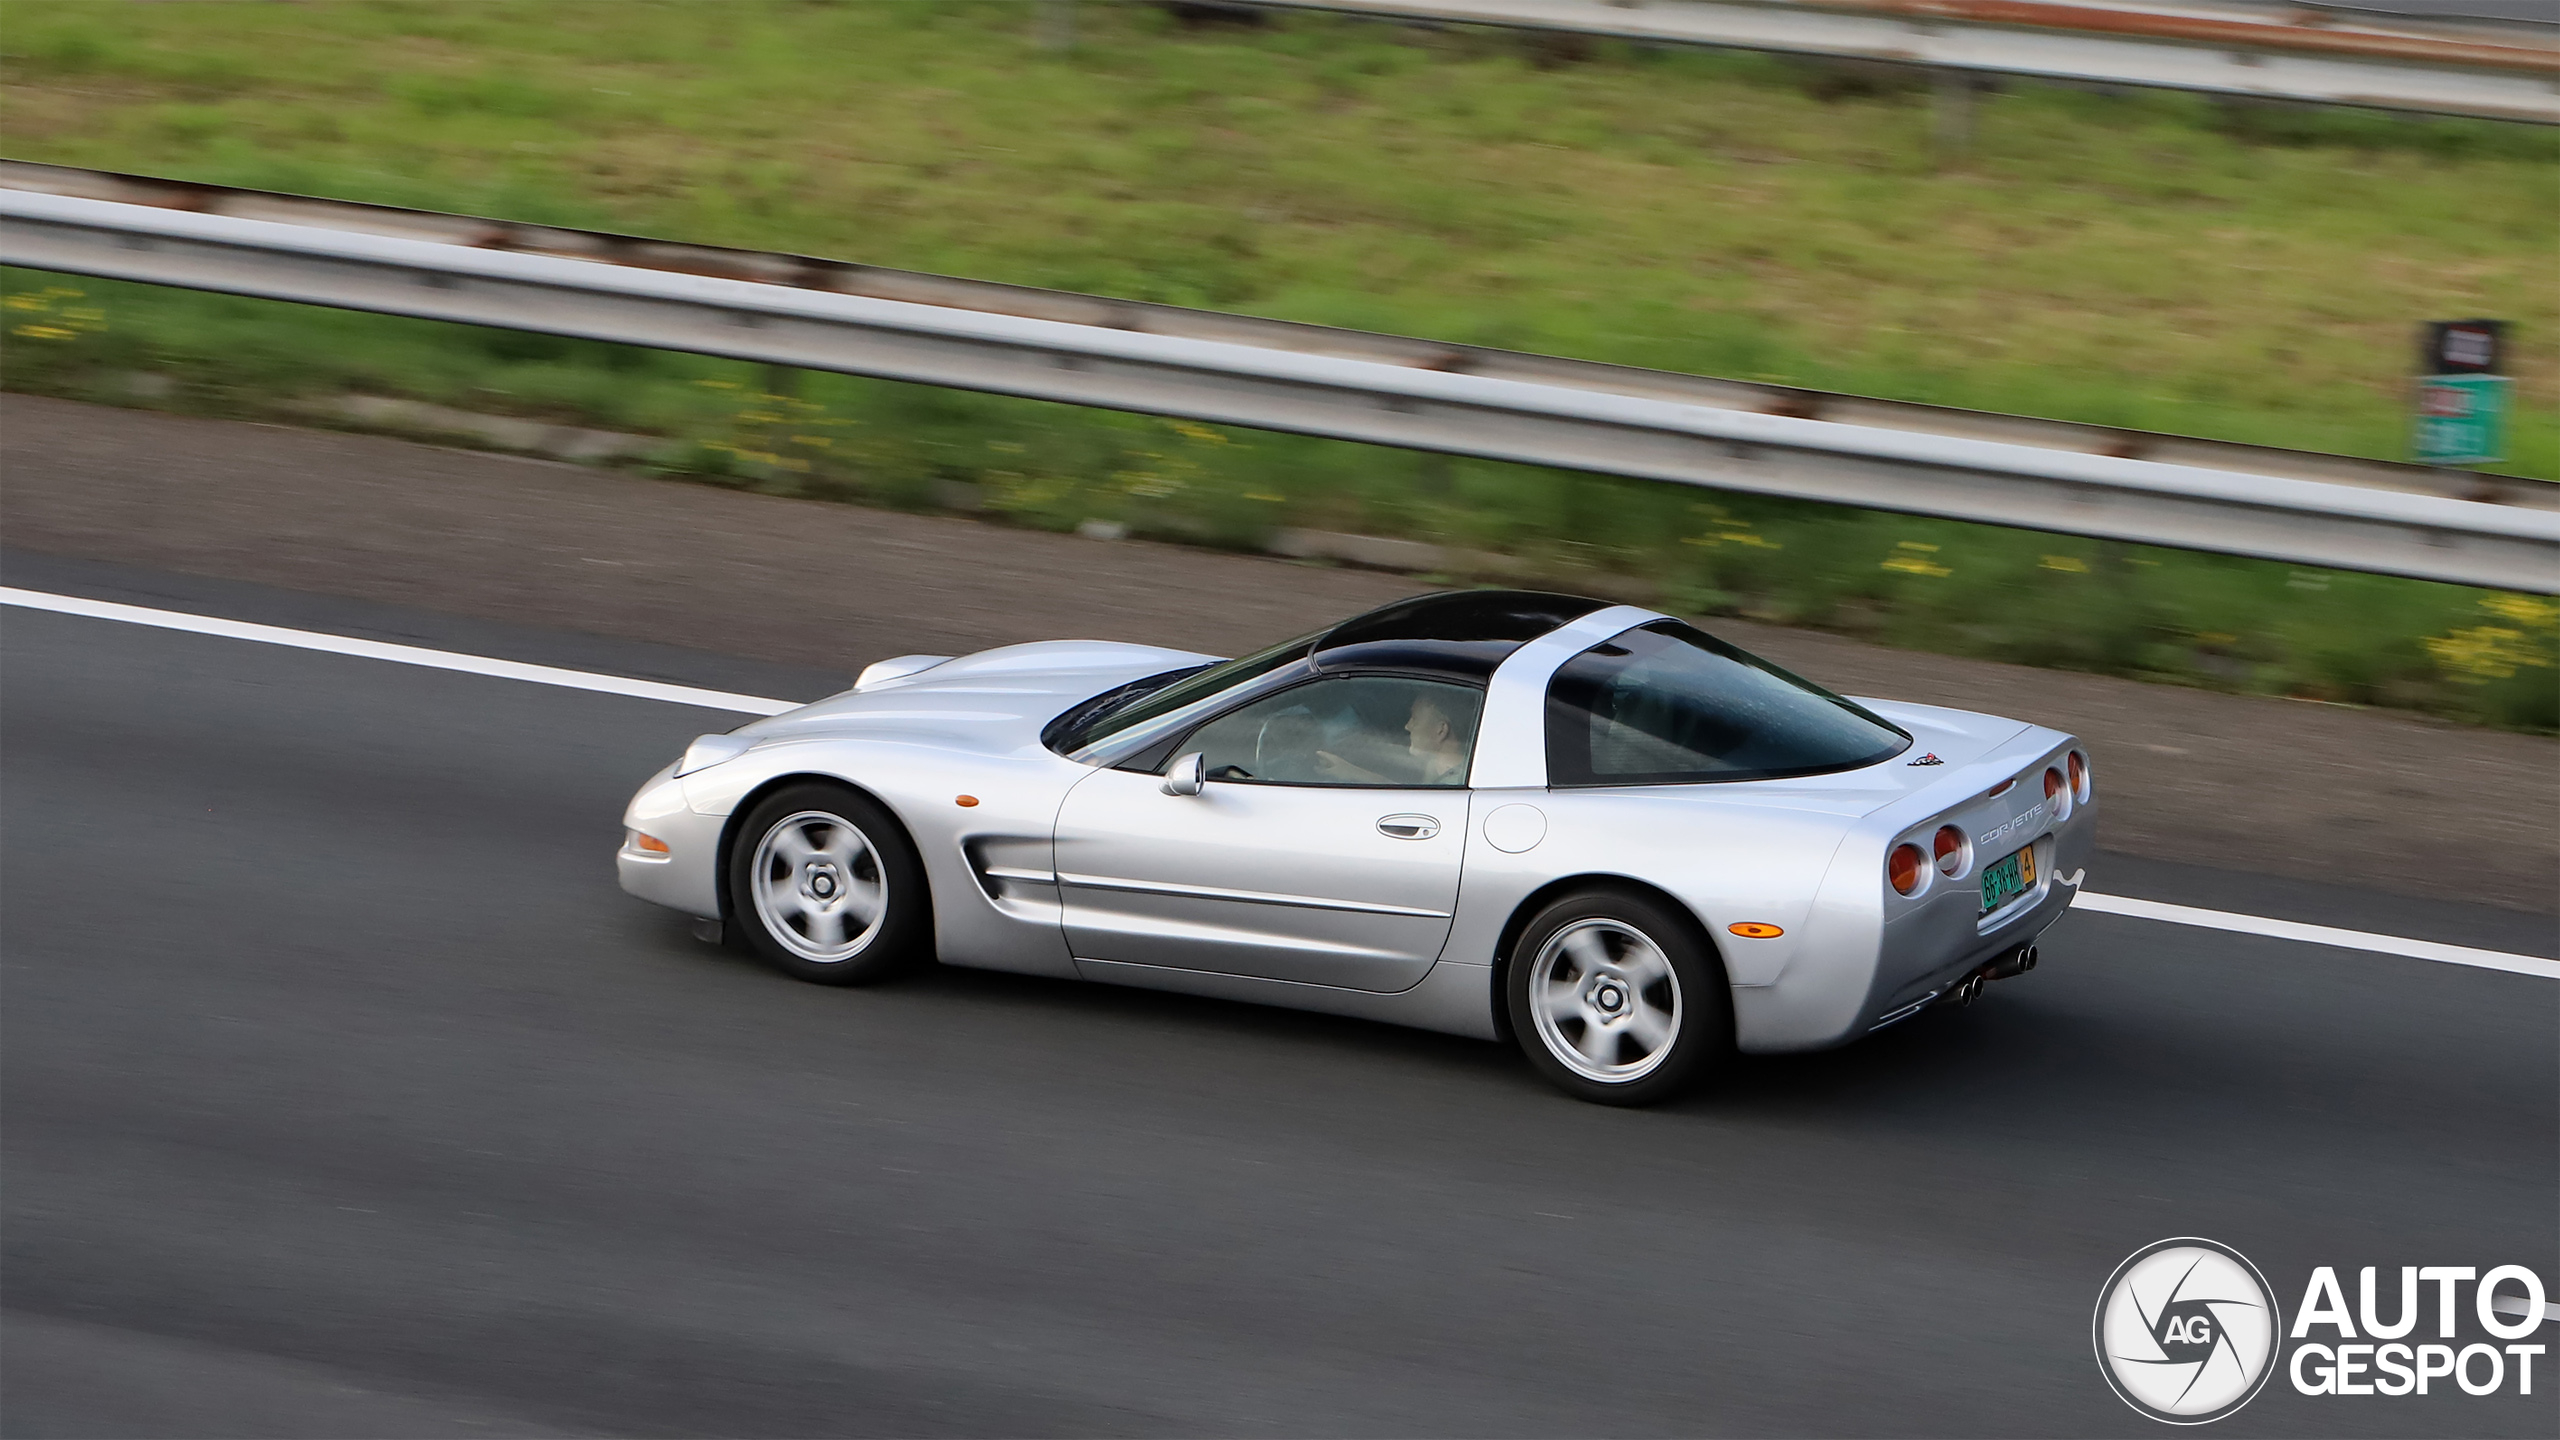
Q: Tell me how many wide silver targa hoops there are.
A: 1